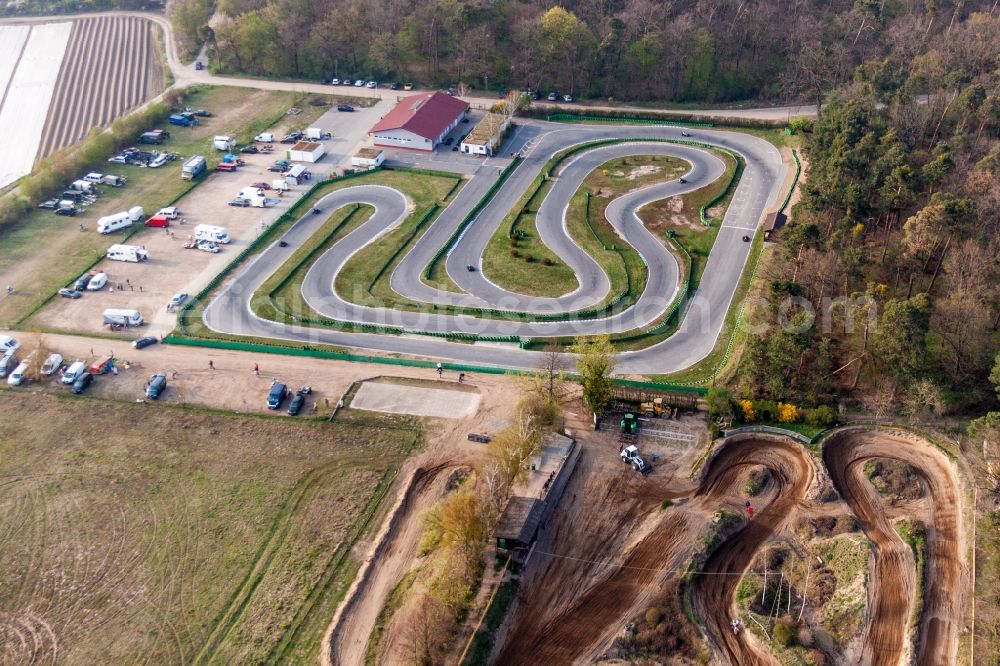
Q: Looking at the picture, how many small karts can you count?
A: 6